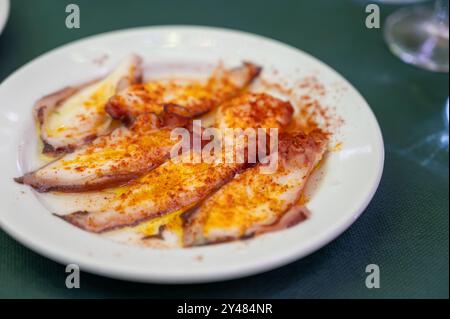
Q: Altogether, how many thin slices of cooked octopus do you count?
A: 5